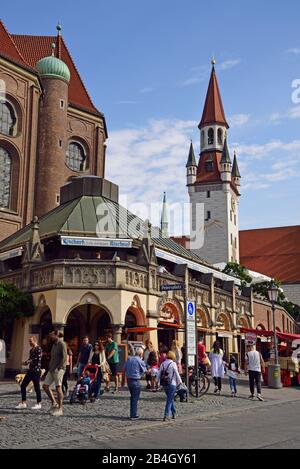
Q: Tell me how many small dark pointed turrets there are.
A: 3